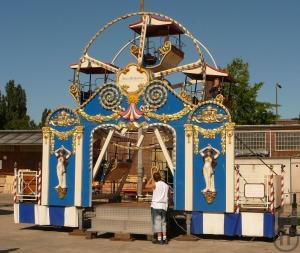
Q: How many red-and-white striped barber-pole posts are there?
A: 5